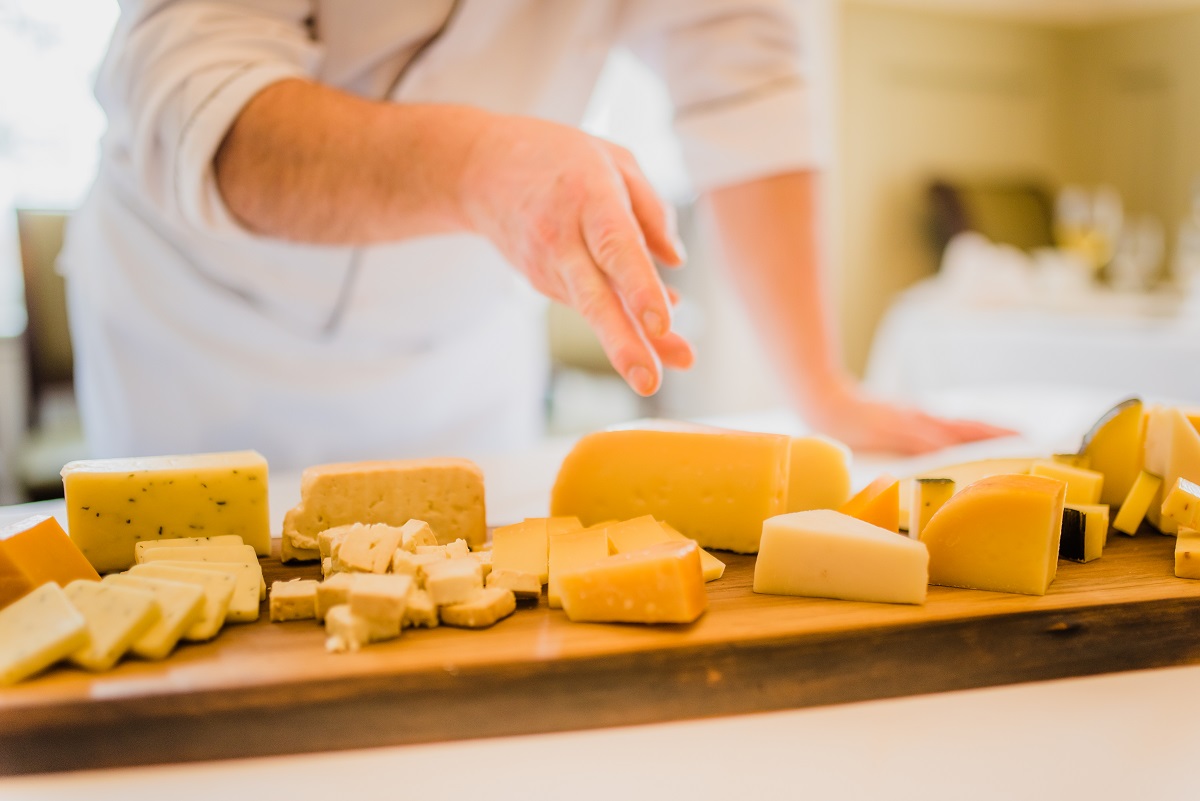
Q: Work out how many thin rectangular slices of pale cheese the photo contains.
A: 7